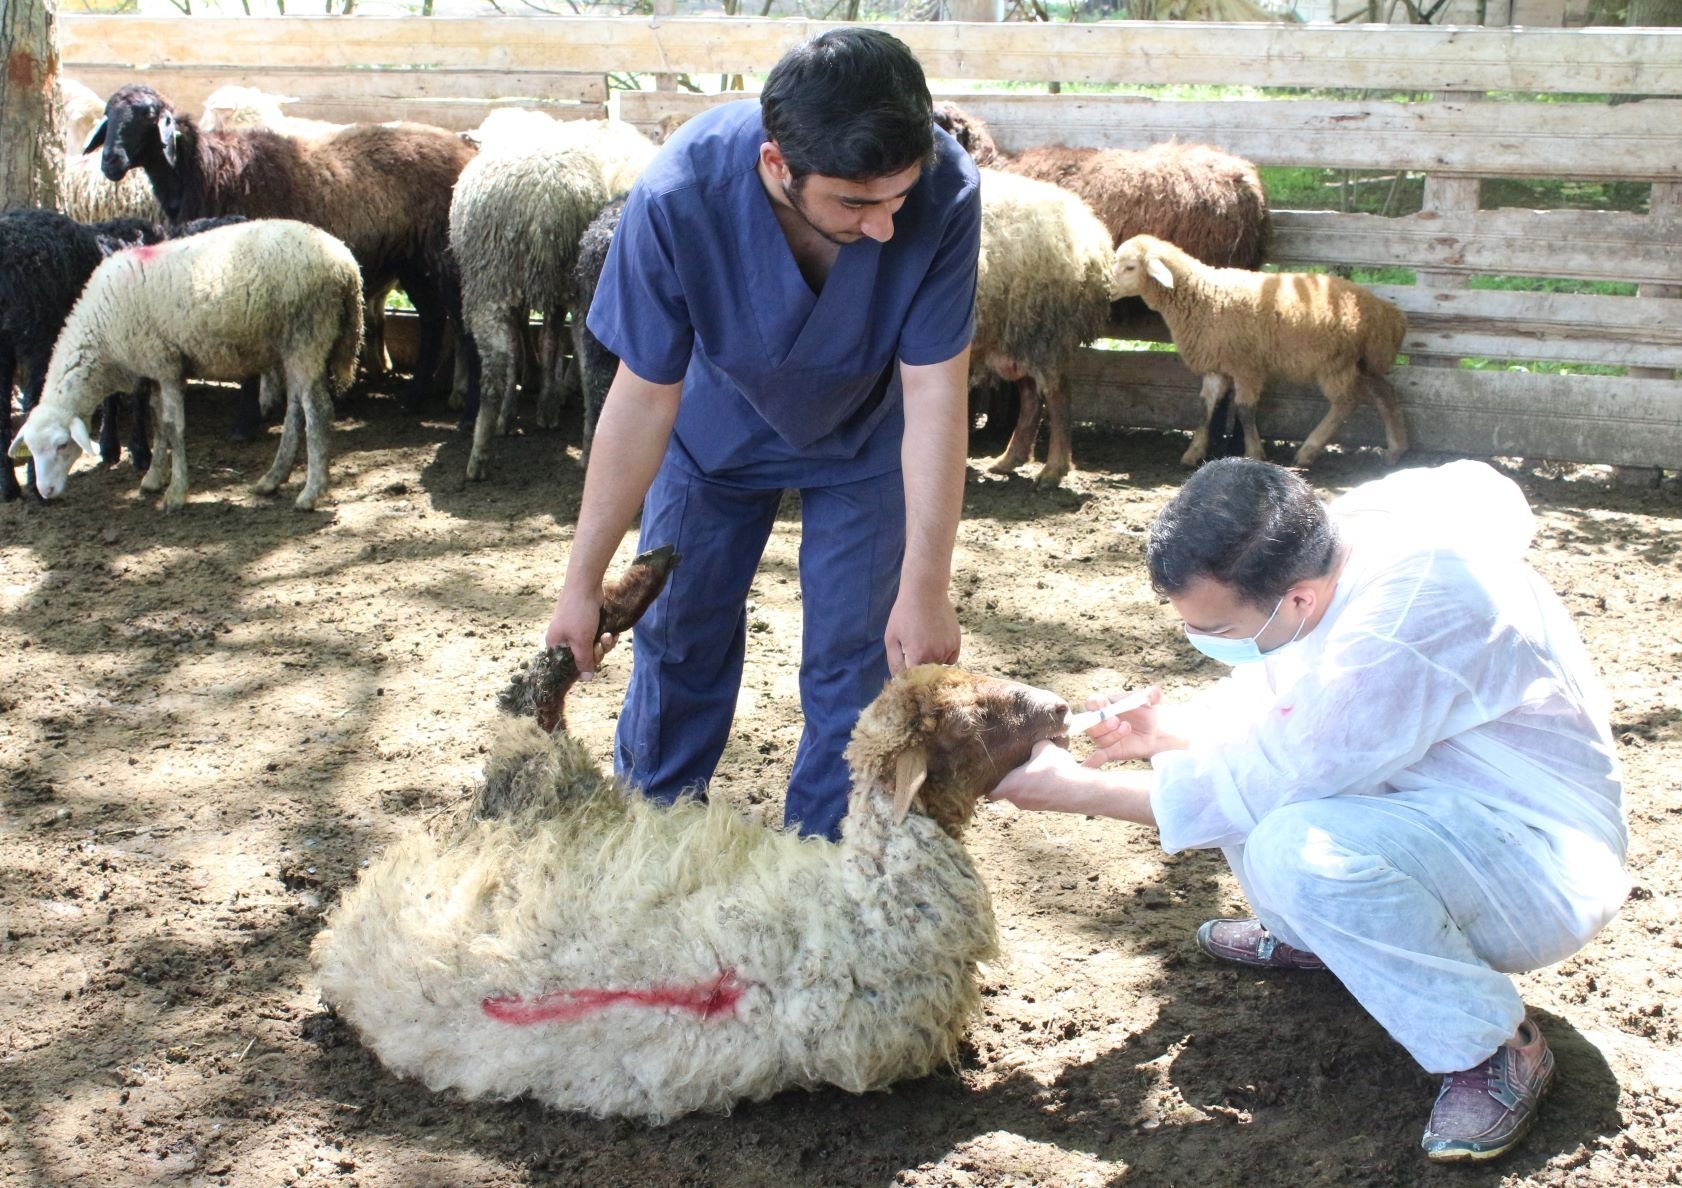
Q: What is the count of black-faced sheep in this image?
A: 1